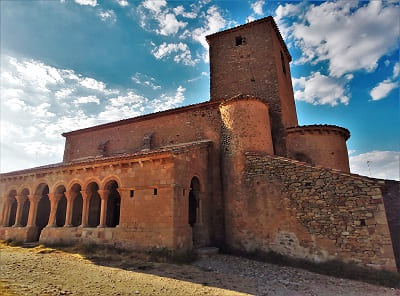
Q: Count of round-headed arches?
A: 8